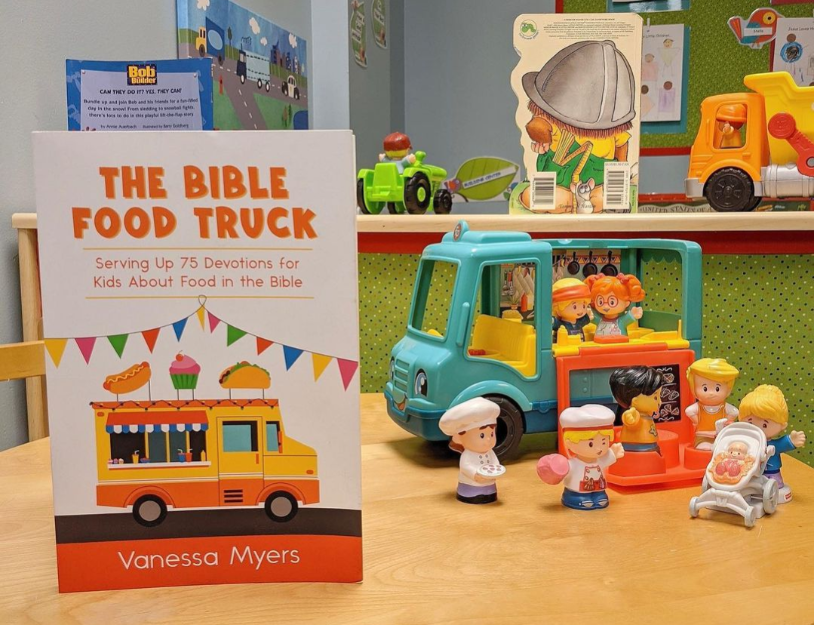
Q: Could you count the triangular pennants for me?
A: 12